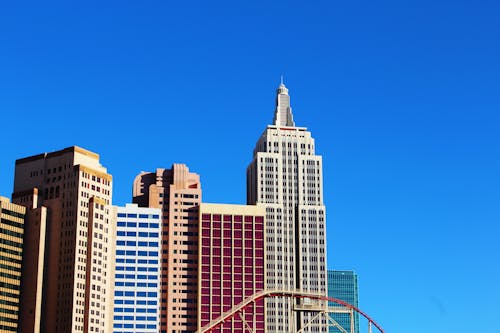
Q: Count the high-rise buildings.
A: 7